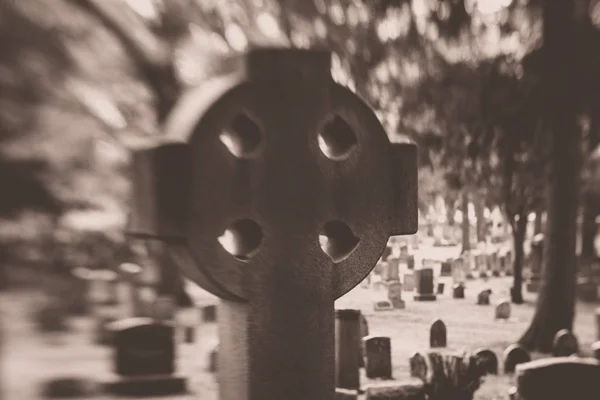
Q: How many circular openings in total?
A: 4